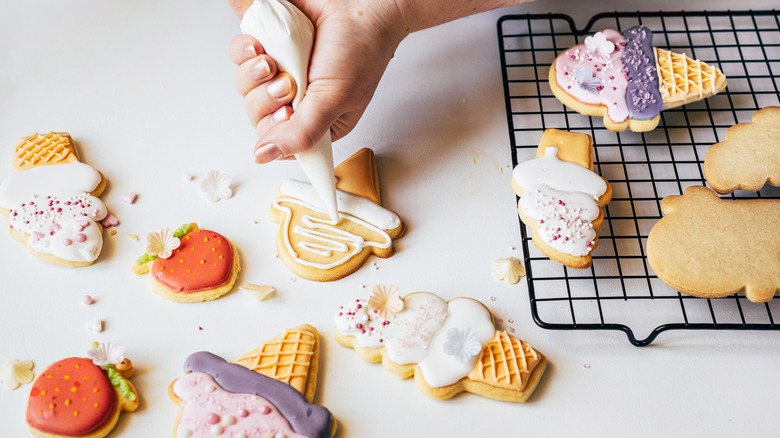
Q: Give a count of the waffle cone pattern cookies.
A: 4